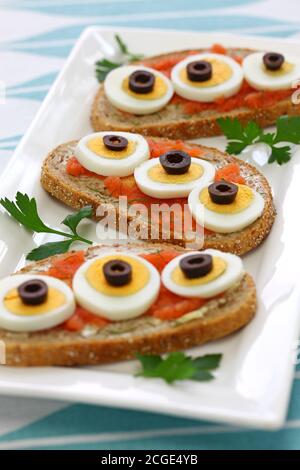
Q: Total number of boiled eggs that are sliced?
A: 9